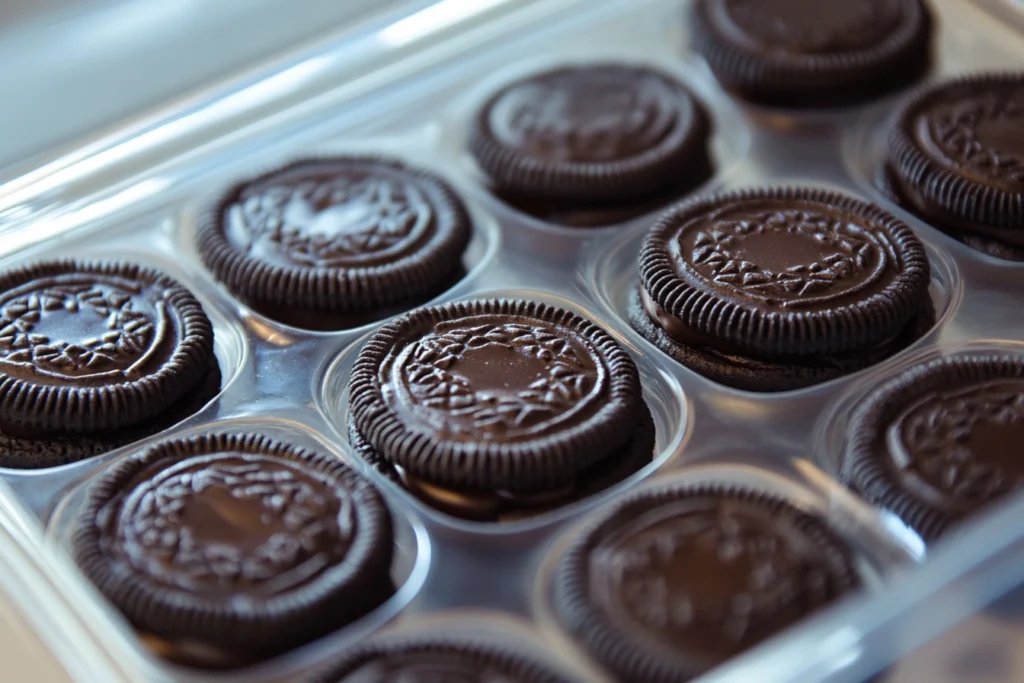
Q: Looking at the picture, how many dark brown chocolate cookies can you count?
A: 11